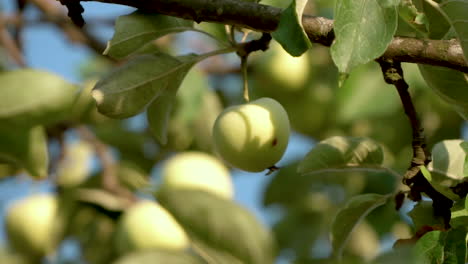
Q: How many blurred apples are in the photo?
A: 5